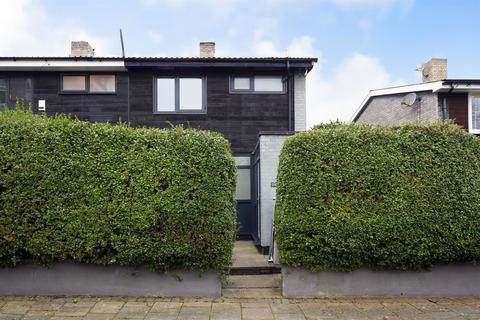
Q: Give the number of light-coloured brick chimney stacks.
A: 3